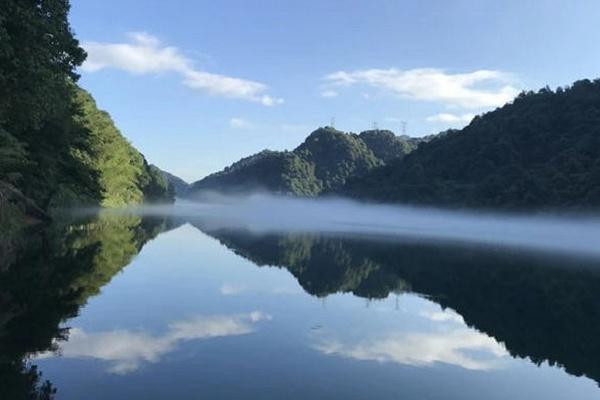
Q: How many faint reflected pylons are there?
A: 3